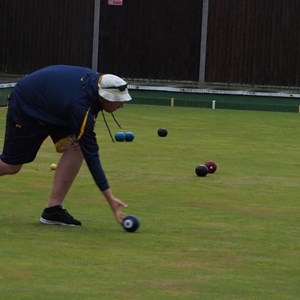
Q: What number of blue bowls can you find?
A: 3